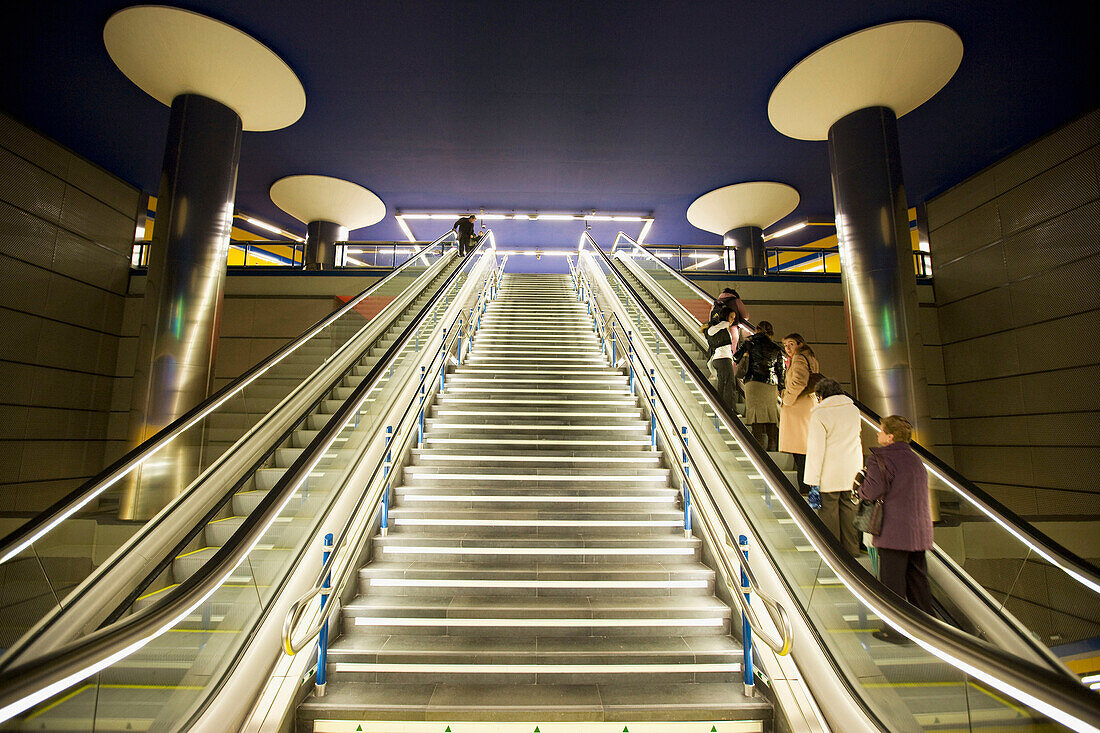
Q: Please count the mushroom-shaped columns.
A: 4